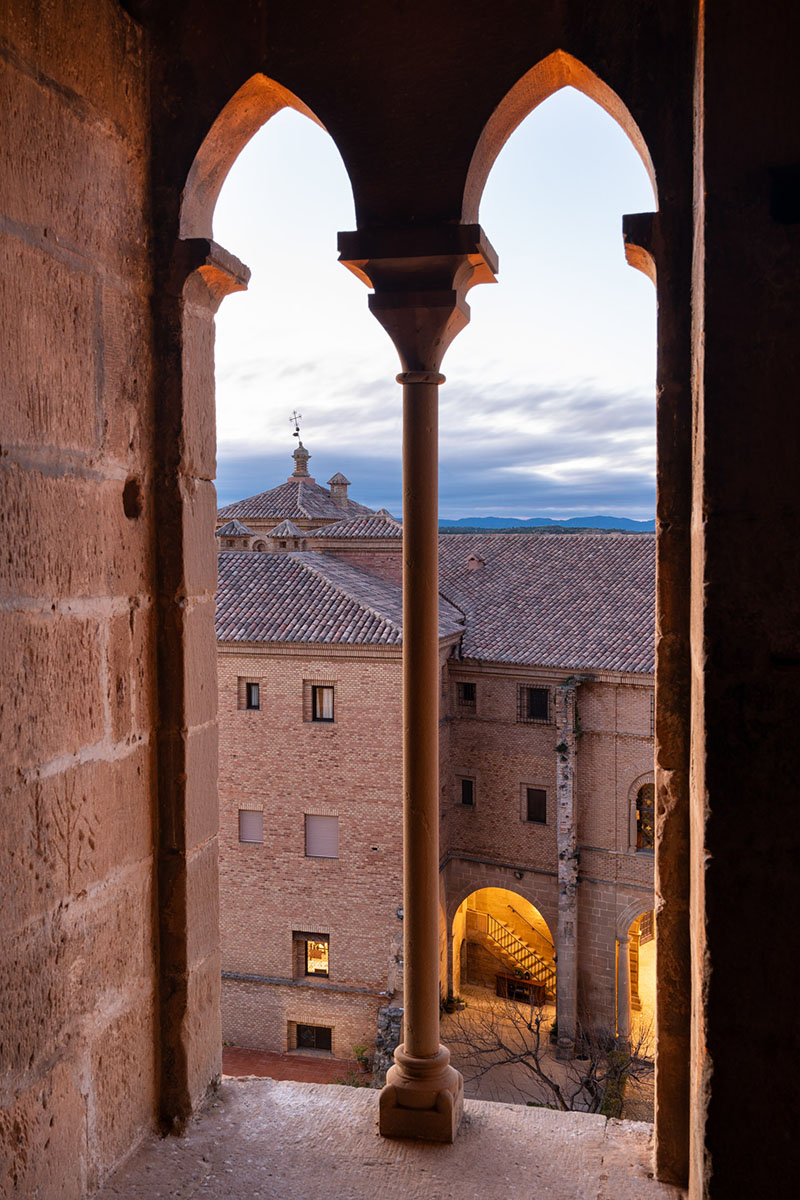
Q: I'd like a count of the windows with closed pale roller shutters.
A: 2